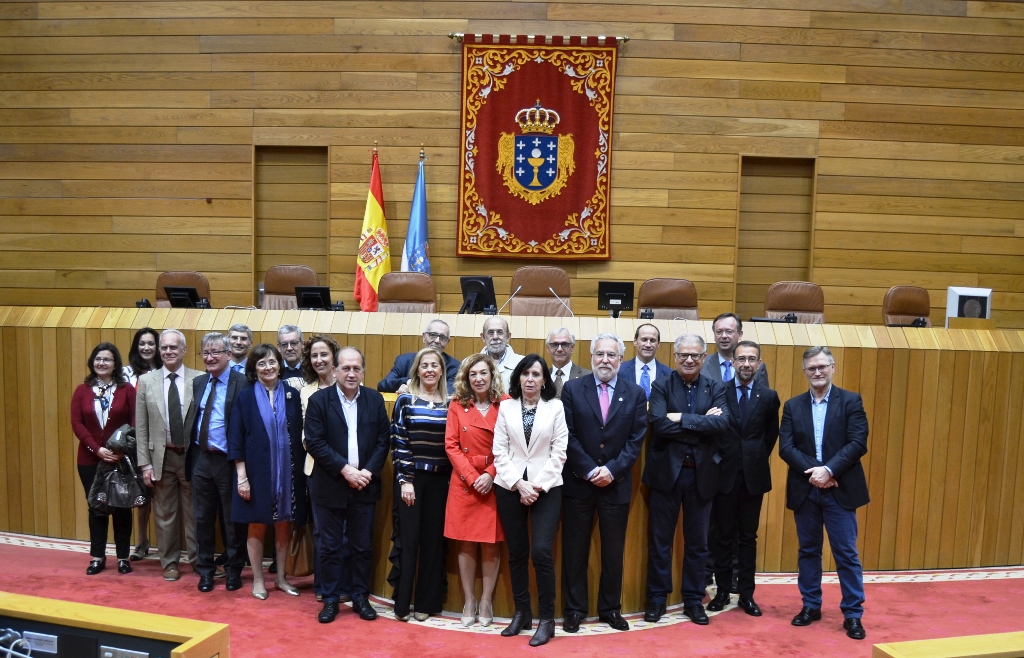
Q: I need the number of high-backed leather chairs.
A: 7